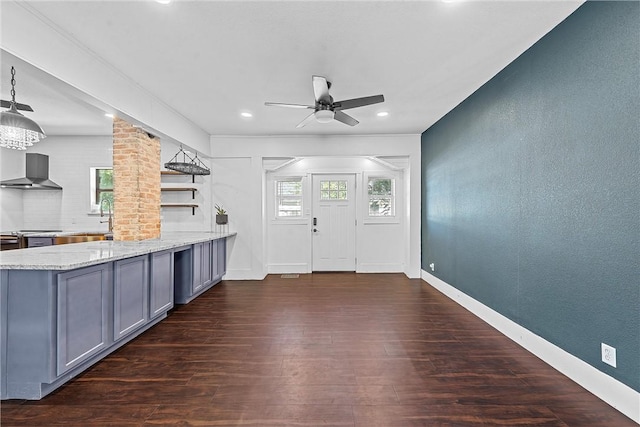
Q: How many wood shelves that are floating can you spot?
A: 3